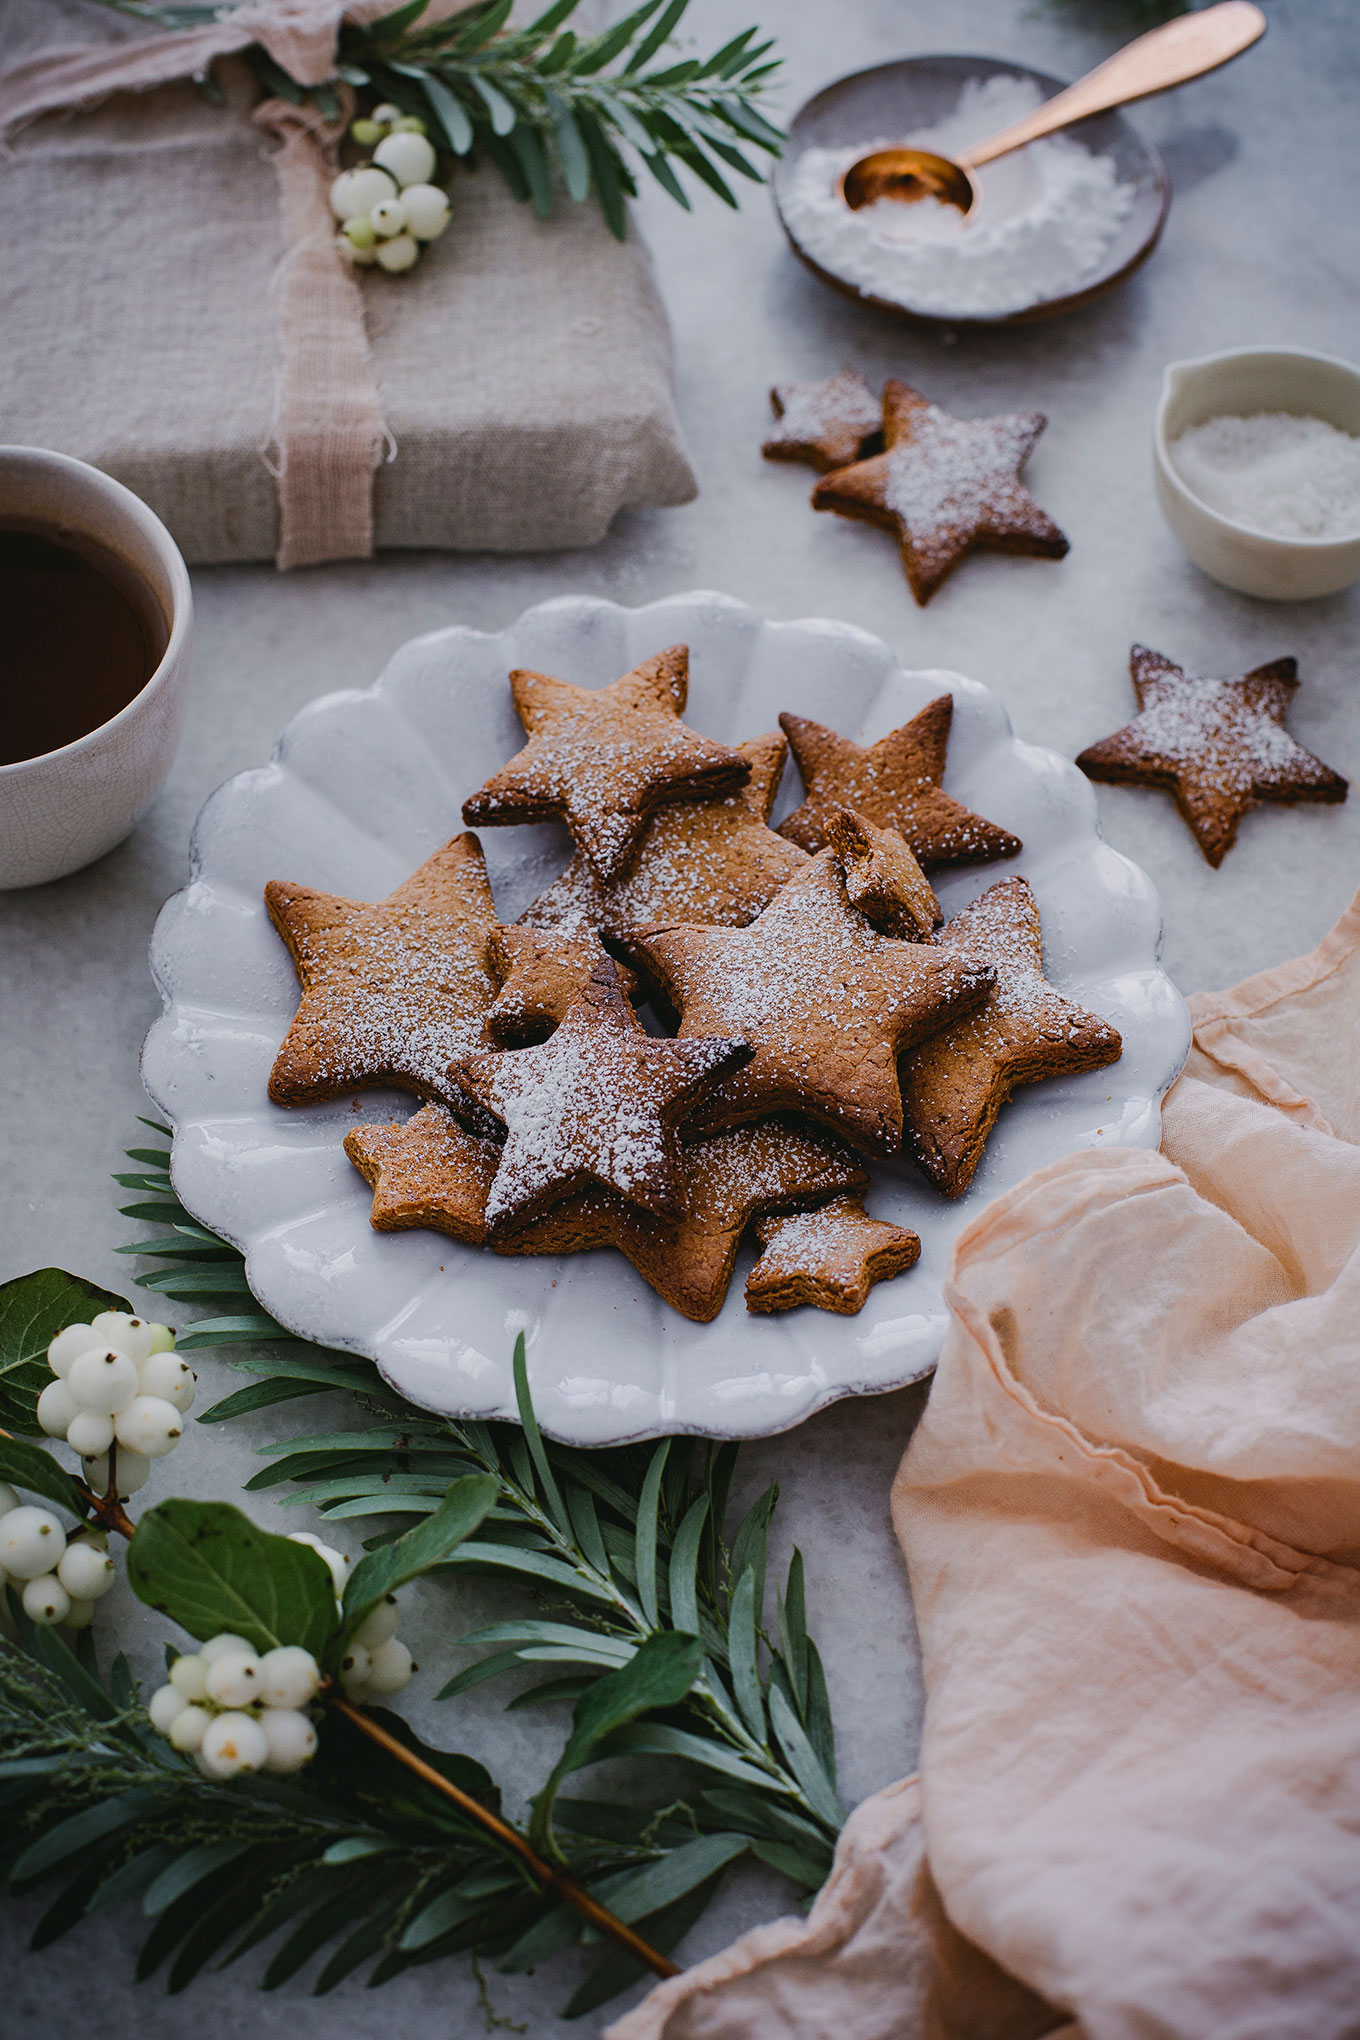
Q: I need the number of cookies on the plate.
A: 12